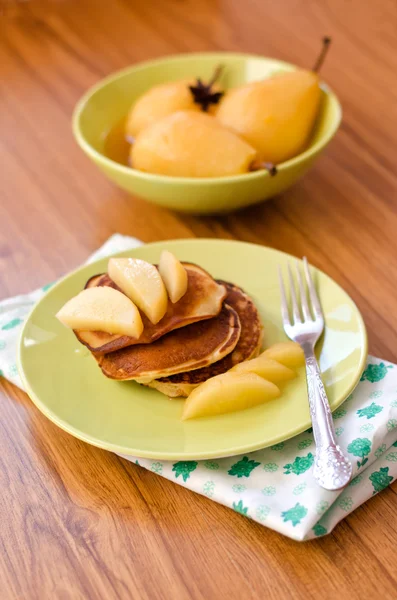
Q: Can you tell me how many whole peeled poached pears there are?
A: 3